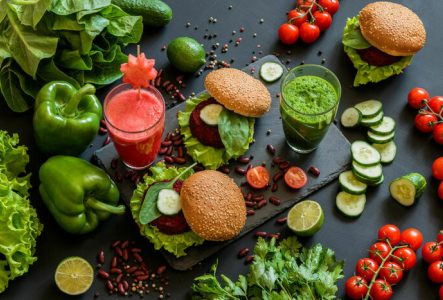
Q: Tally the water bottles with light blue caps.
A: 0